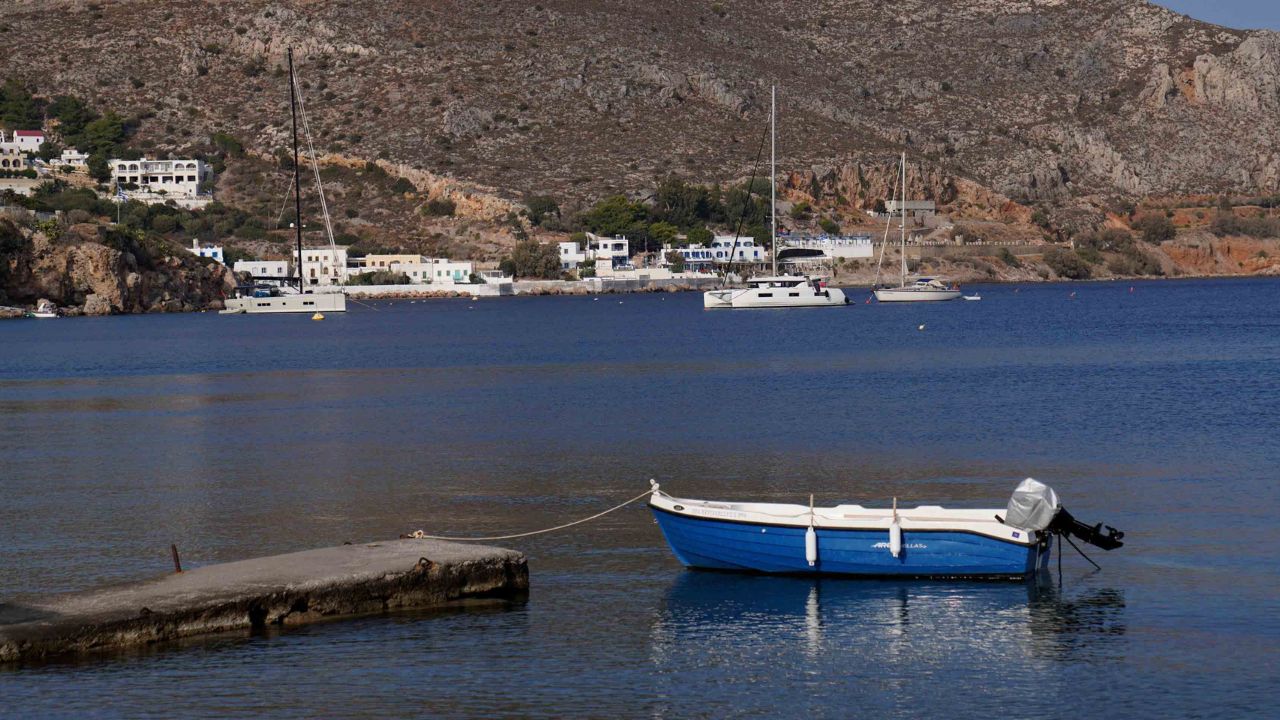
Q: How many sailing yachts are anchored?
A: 3